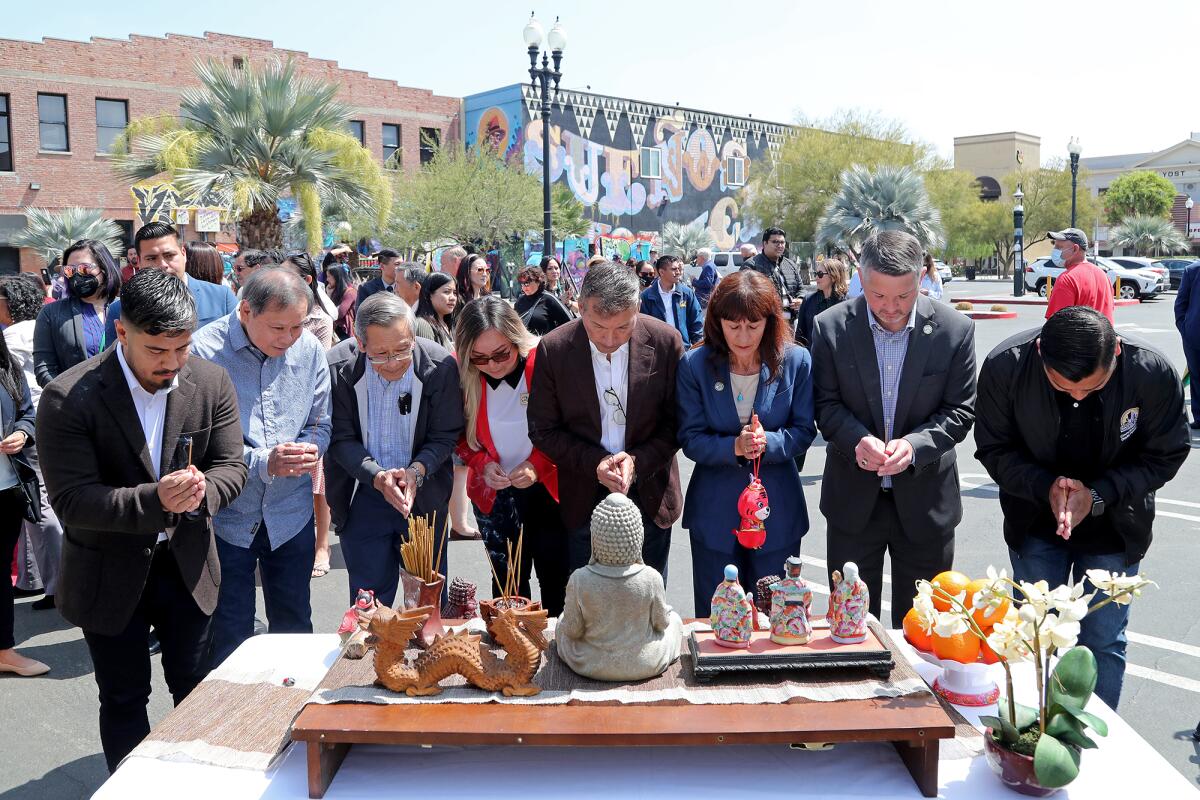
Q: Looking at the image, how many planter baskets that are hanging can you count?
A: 0